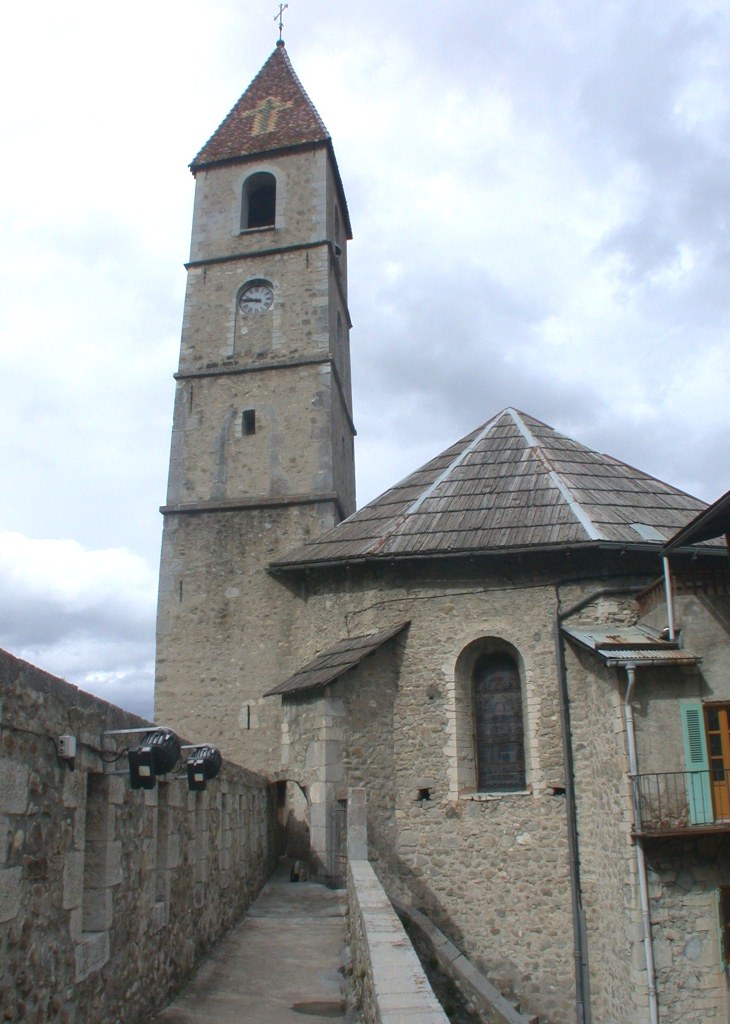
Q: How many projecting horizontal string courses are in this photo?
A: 3